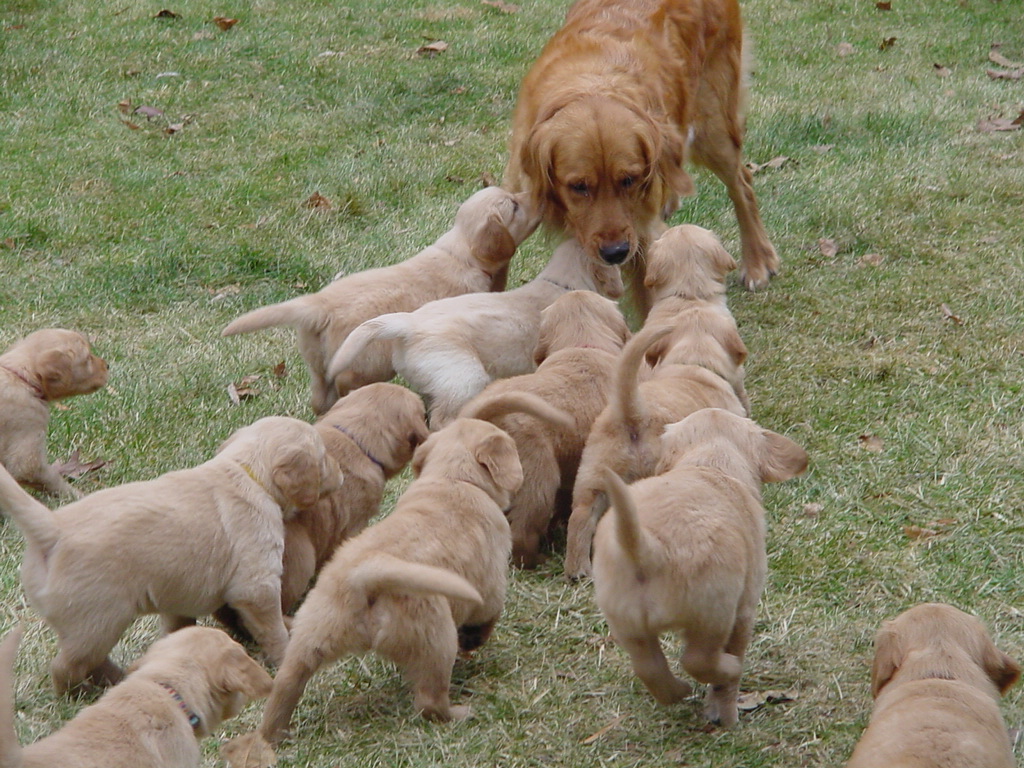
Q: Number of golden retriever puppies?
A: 12